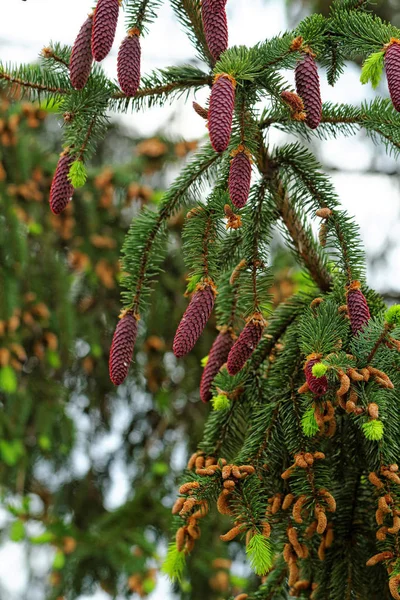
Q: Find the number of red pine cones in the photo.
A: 15